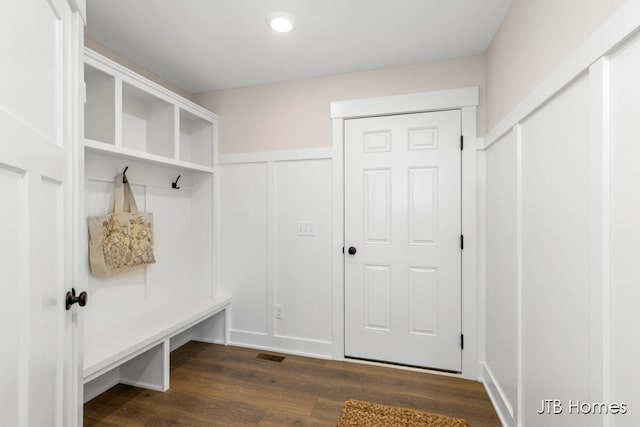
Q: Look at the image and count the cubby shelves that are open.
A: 3